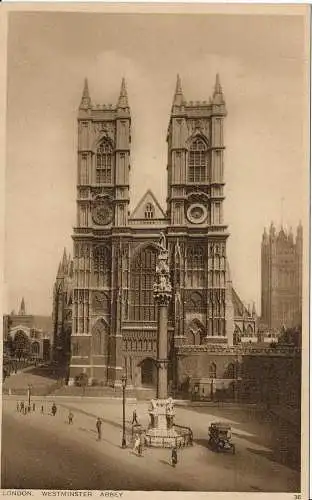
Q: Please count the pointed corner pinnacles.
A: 4